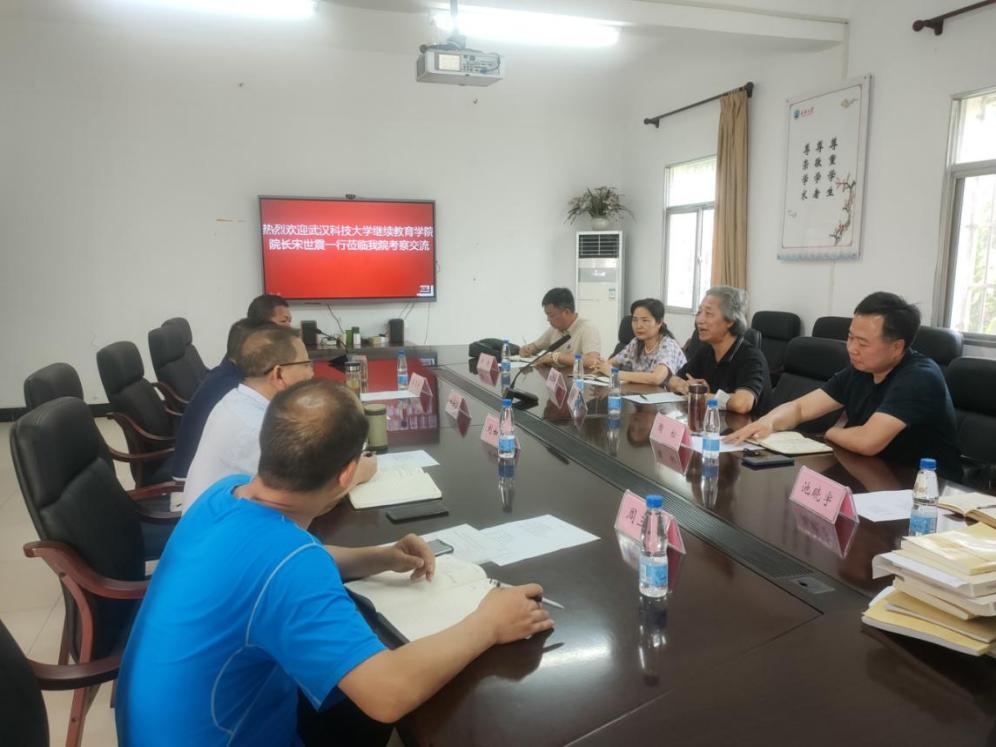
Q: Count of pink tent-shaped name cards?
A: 9